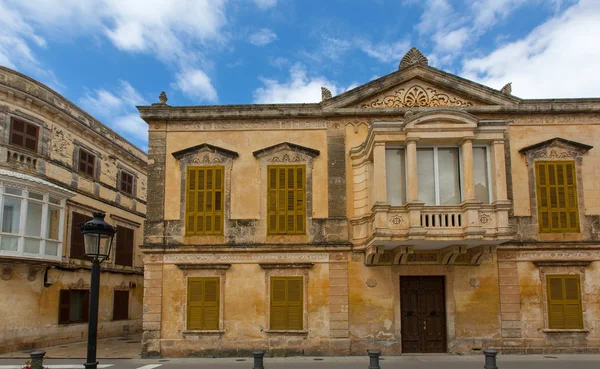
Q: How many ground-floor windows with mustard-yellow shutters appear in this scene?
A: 3